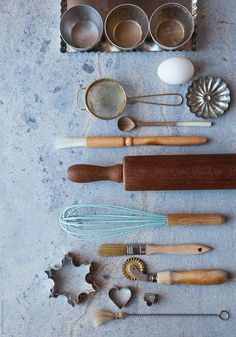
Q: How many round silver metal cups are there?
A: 3